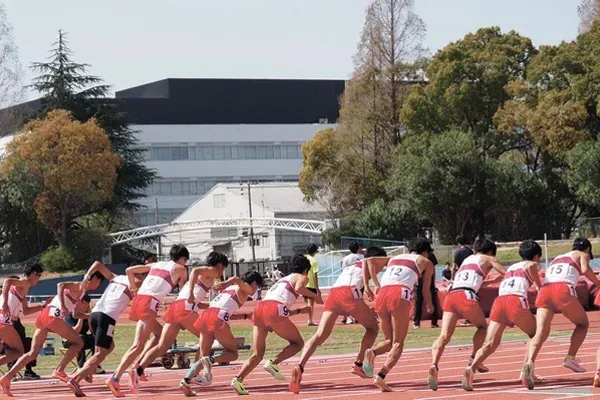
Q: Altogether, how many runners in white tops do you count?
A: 12